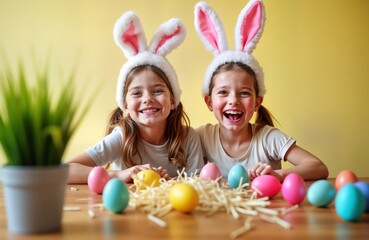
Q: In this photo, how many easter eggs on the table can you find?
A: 12